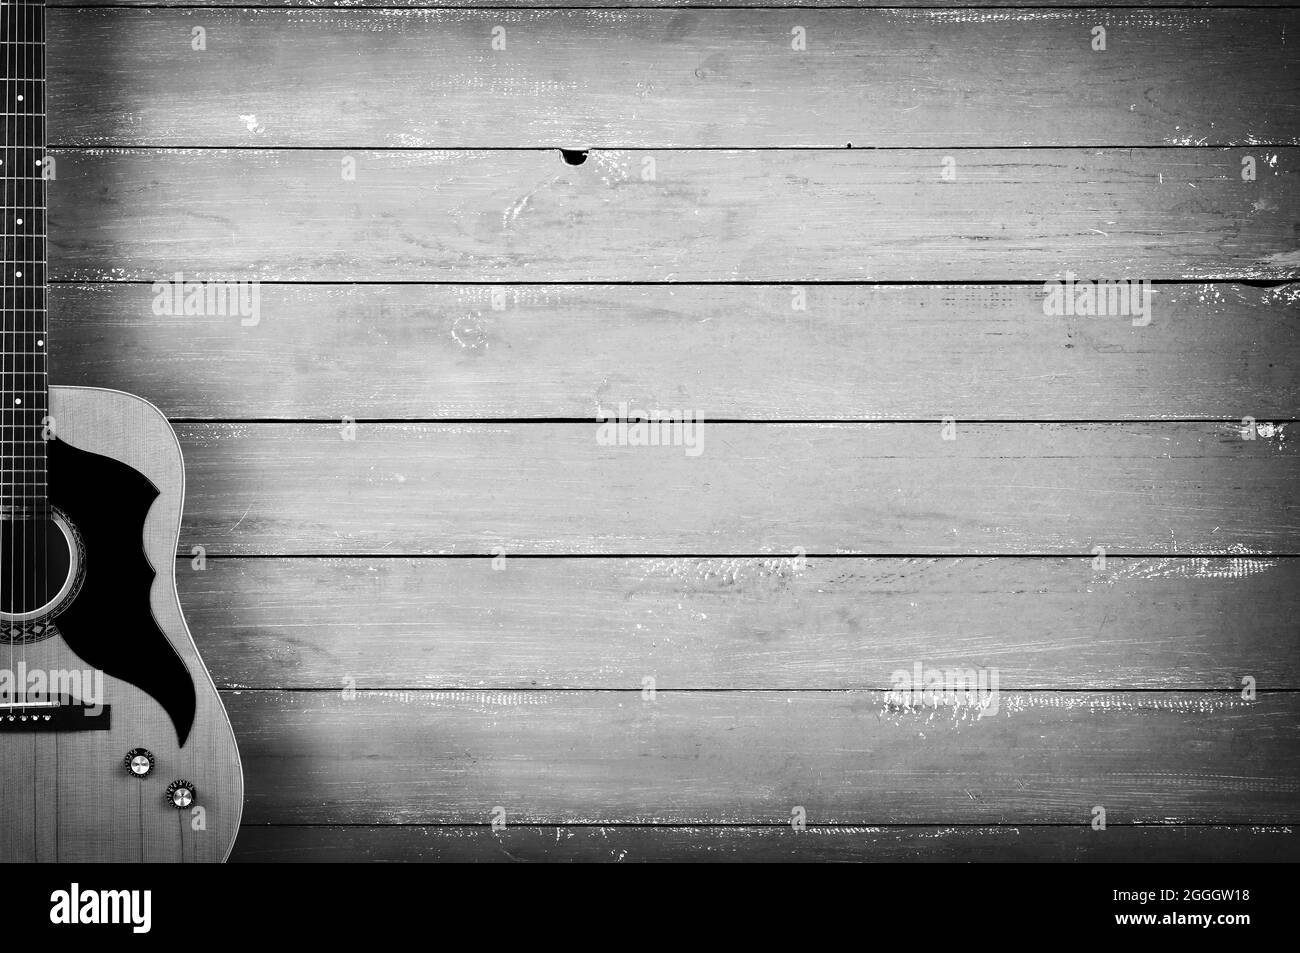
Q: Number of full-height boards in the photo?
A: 6